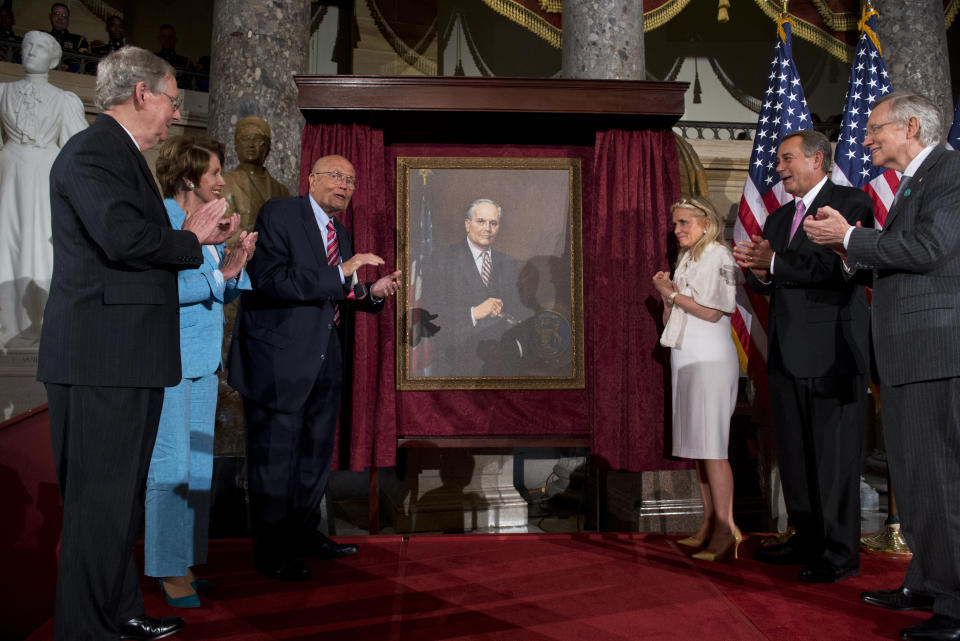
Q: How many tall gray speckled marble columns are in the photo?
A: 3